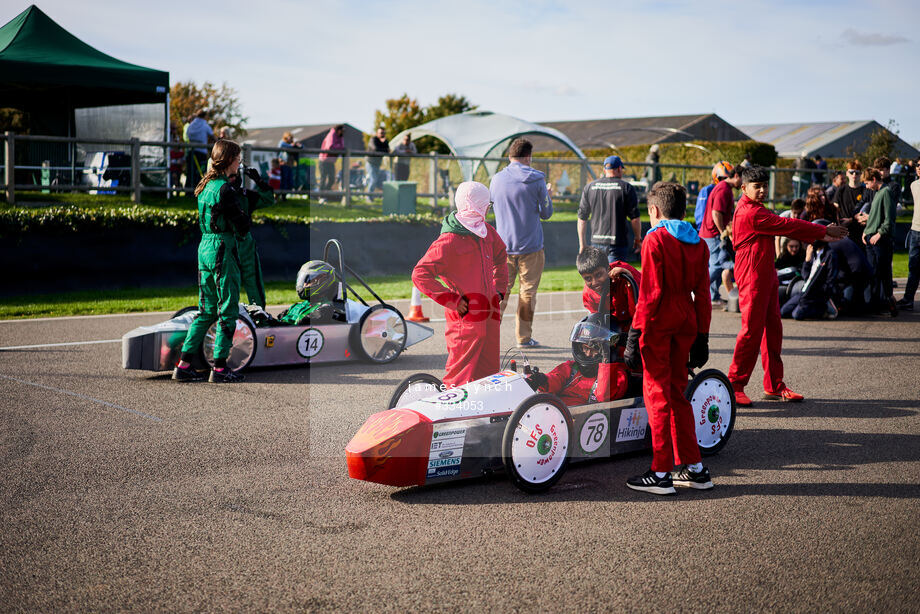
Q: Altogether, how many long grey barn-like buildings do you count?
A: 3